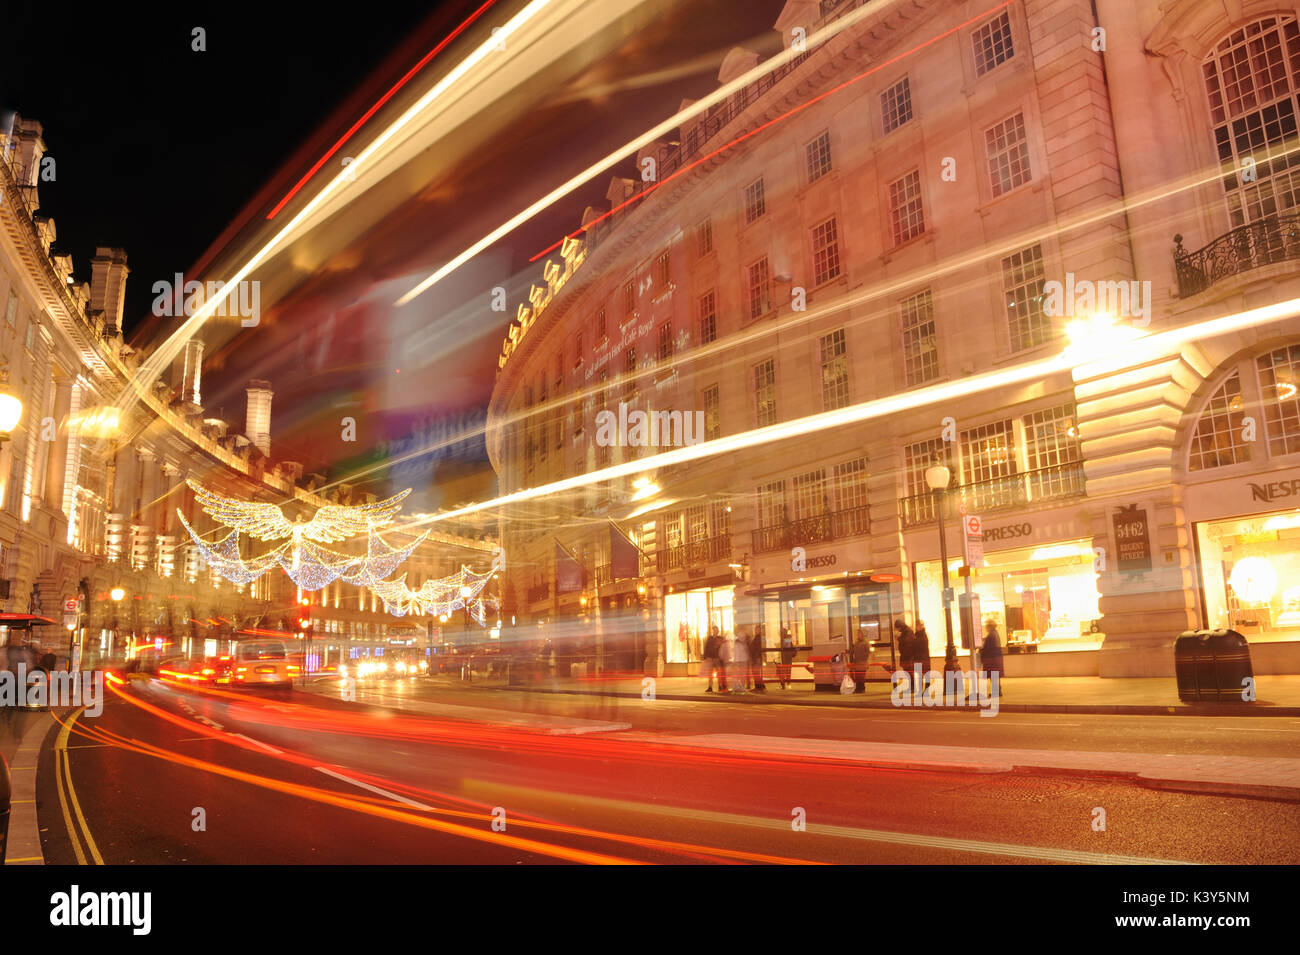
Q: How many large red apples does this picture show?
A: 0